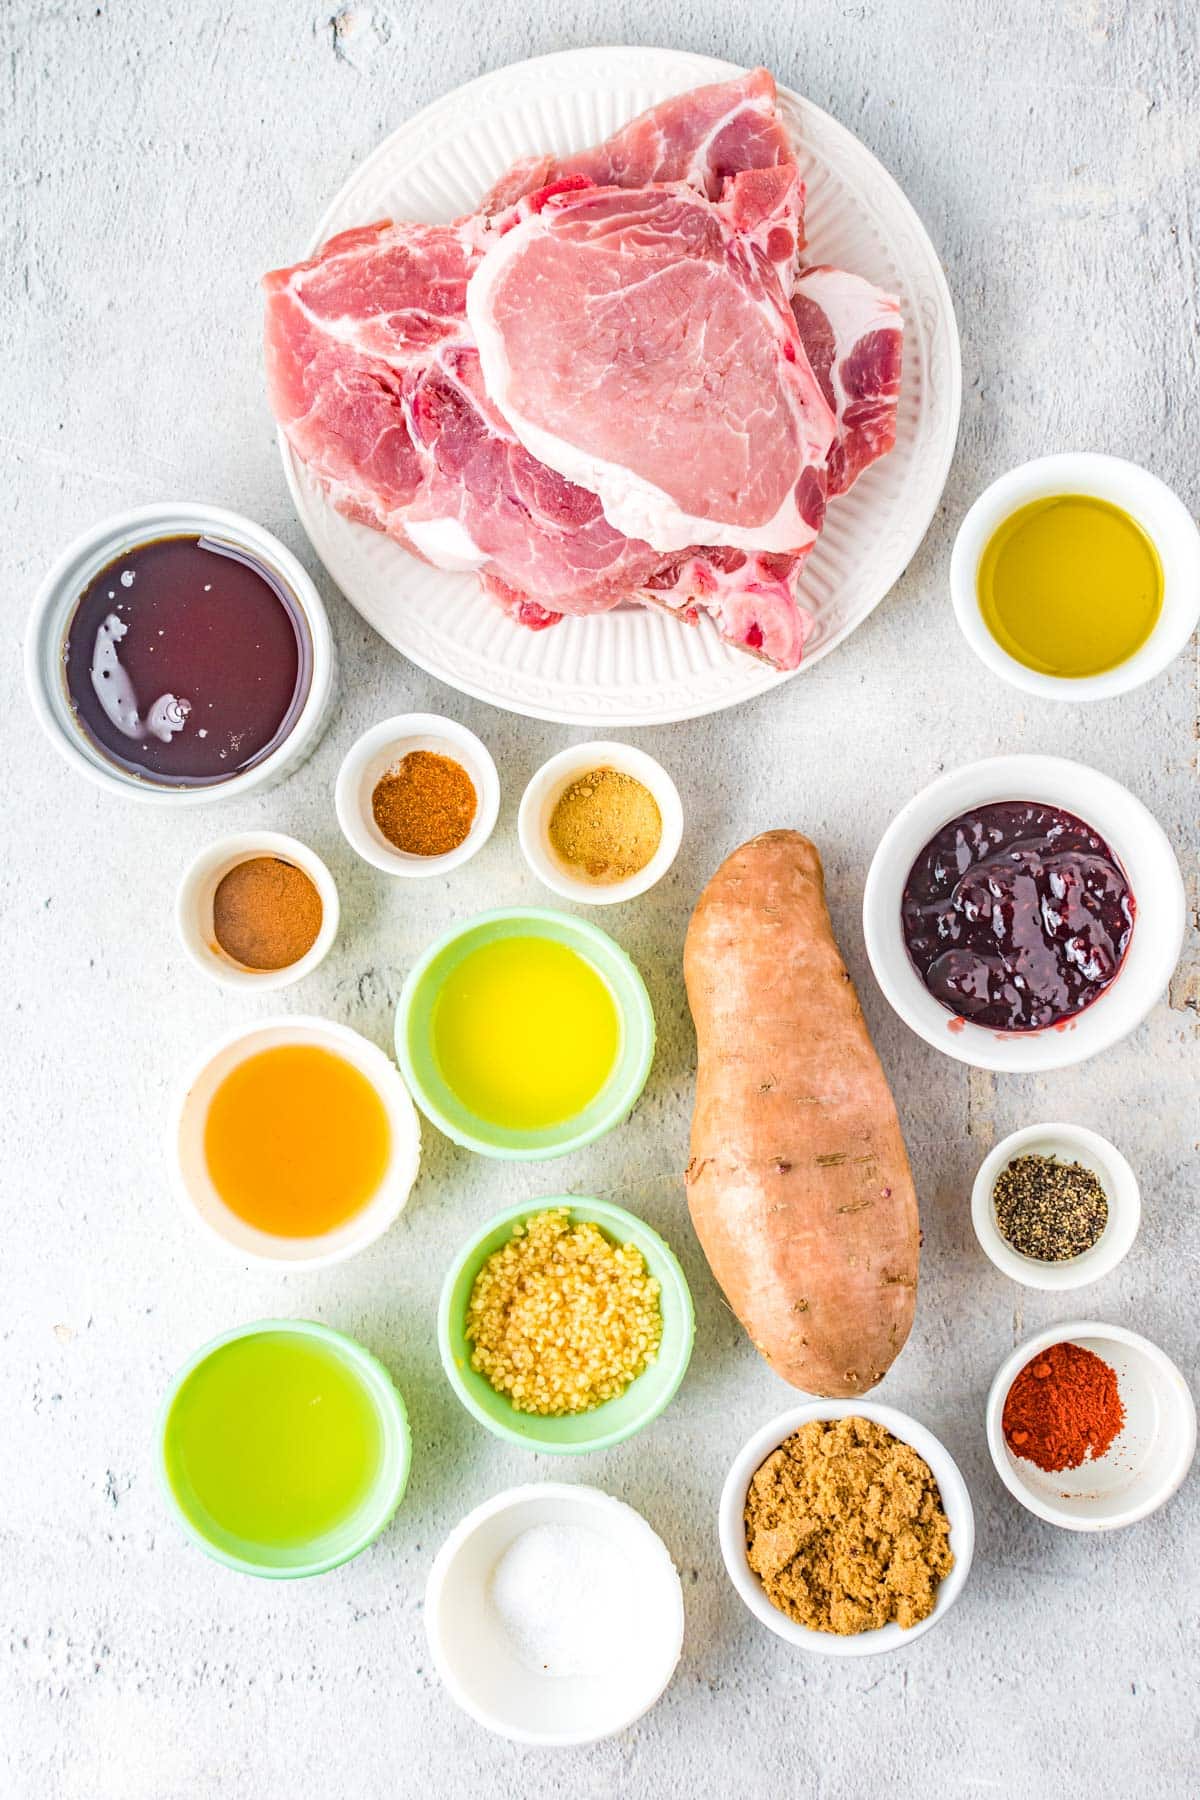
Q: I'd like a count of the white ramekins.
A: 11